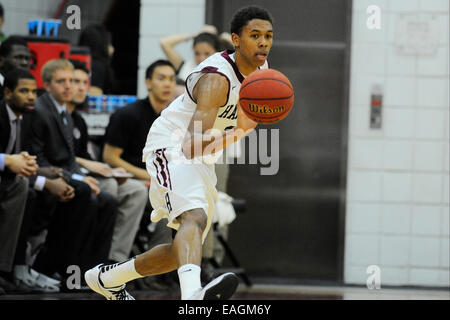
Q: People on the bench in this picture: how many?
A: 5